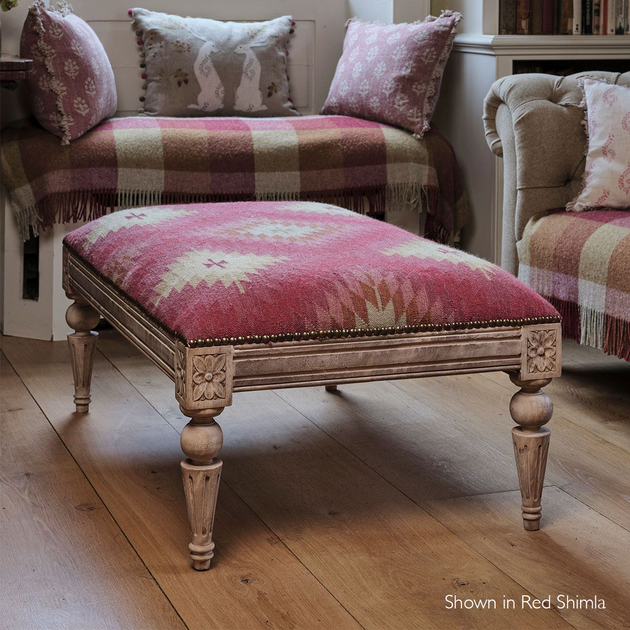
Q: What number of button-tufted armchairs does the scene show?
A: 1